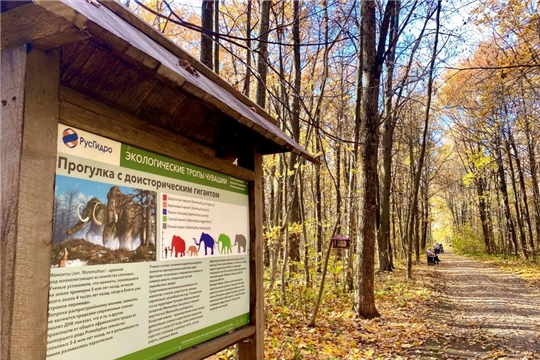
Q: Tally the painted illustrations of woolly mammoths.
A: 2